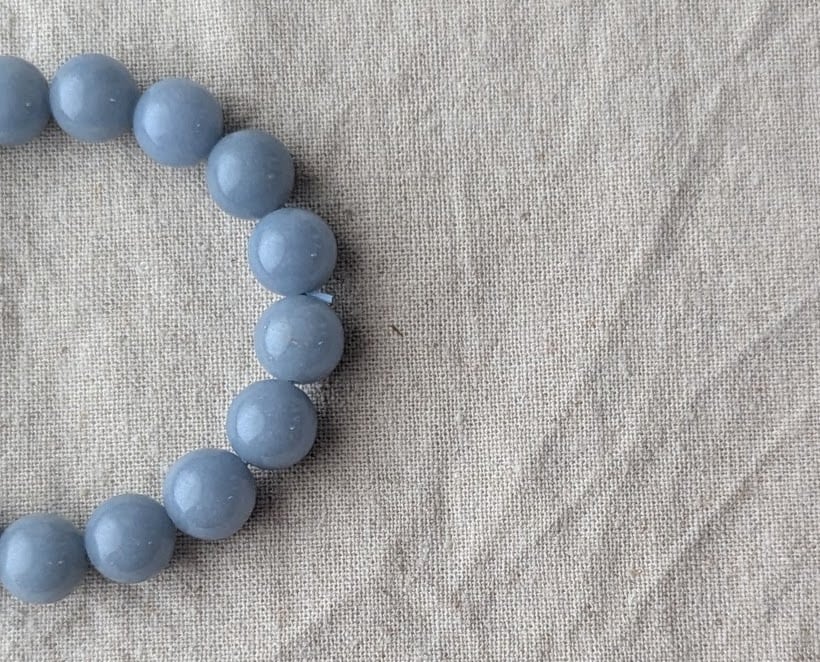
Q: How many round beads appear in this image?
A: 10